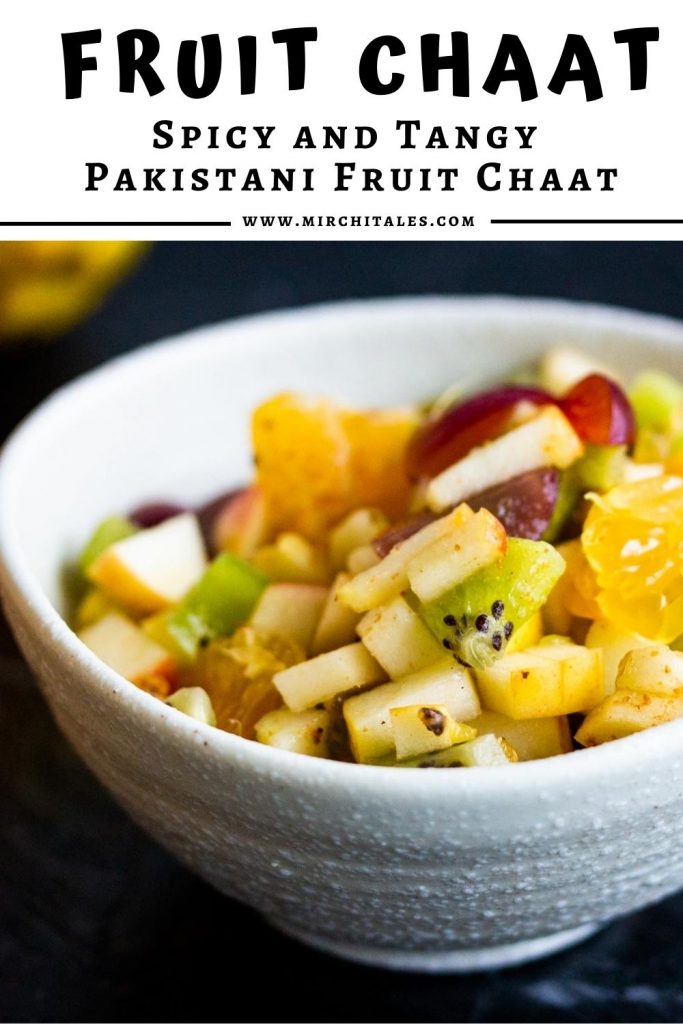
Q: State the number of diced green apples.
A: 0